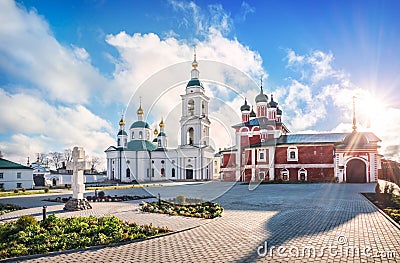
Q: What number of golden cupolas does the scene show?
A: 5